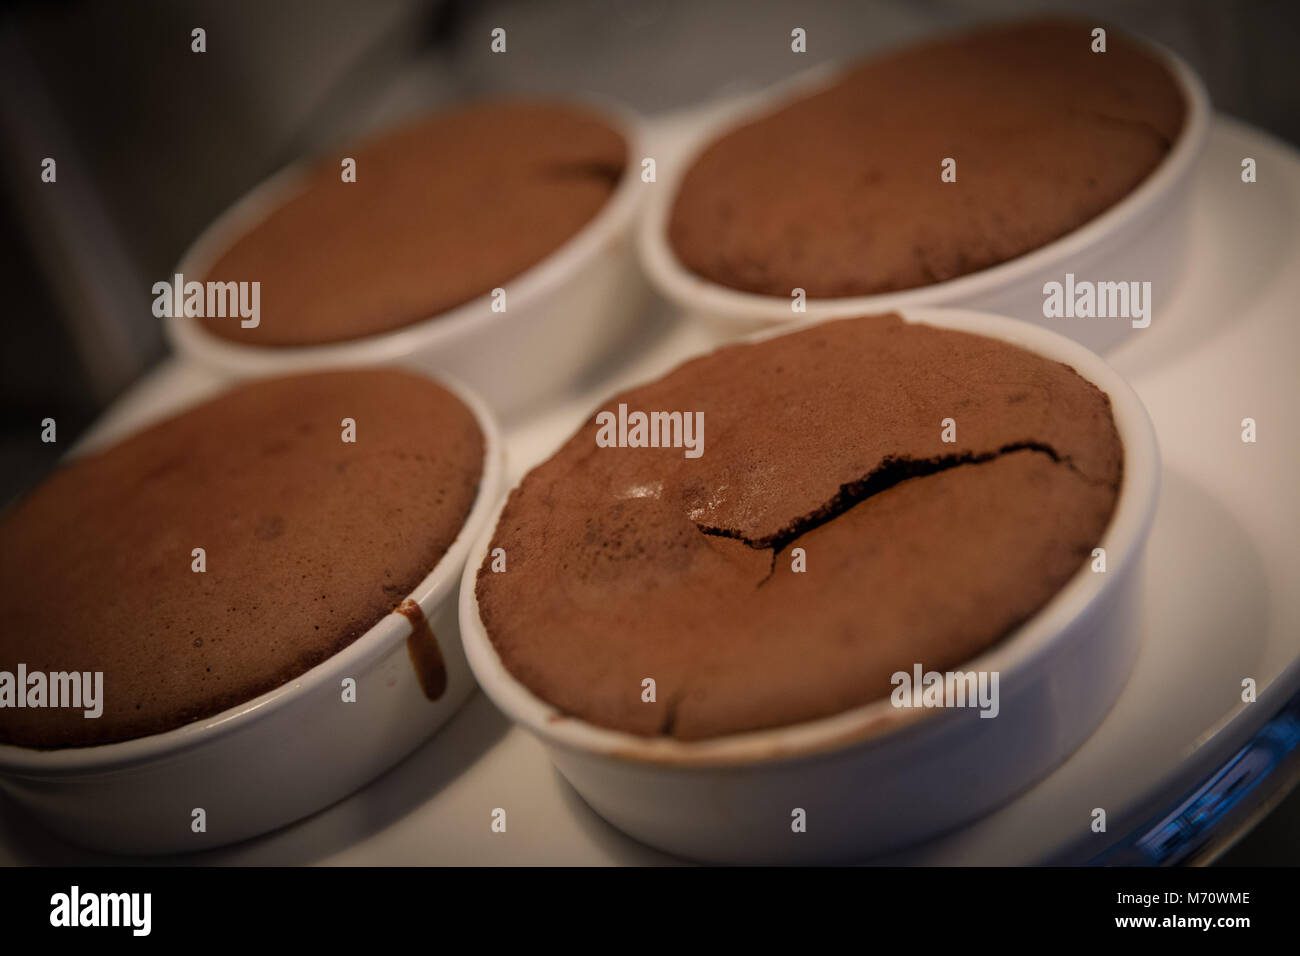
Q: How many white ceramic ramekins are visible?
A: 4